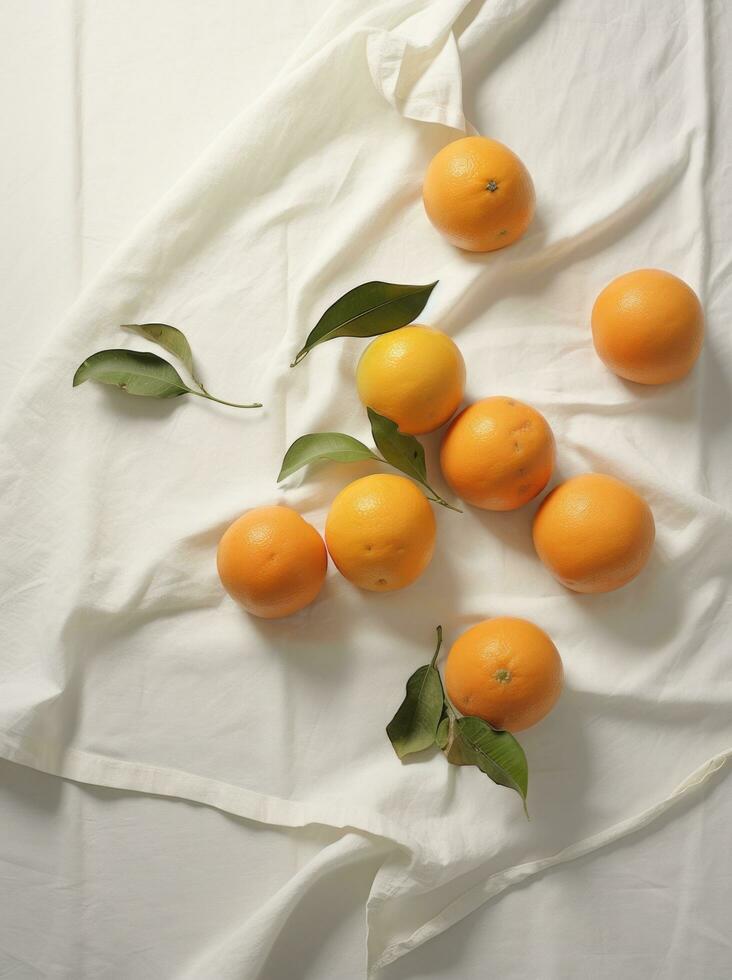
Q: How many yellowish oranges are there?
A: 2